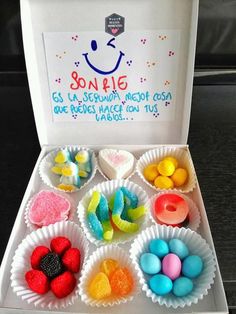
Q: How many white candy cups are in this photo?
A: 9